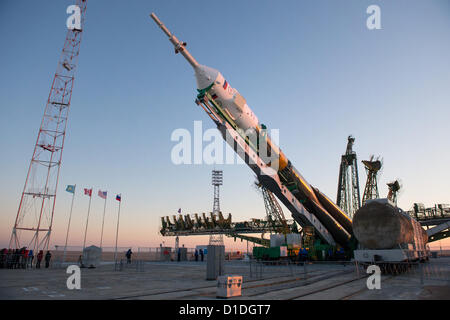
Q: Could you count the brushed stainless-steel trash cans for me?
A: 0